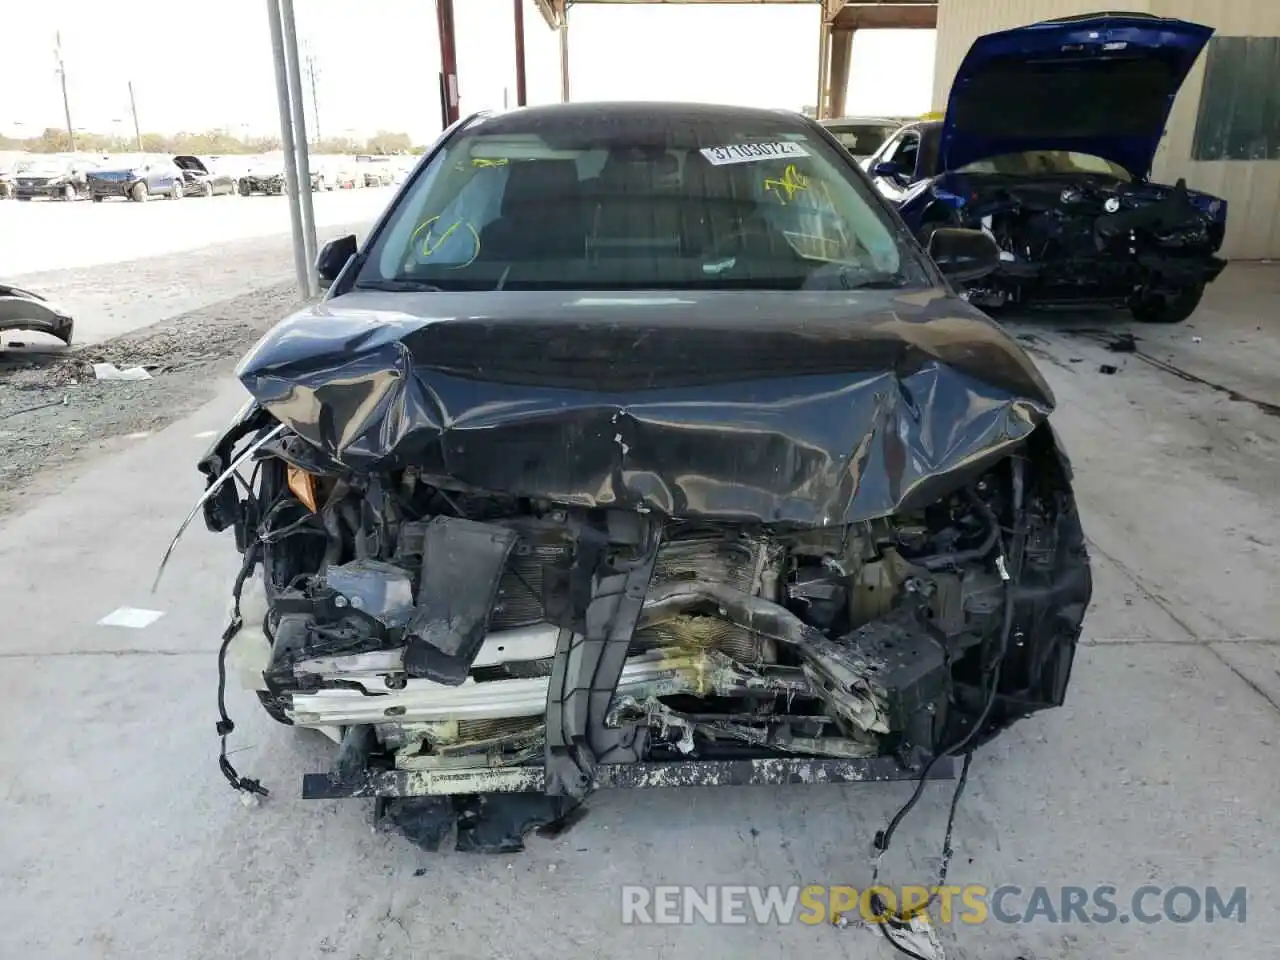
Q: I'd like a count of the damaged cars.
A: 2